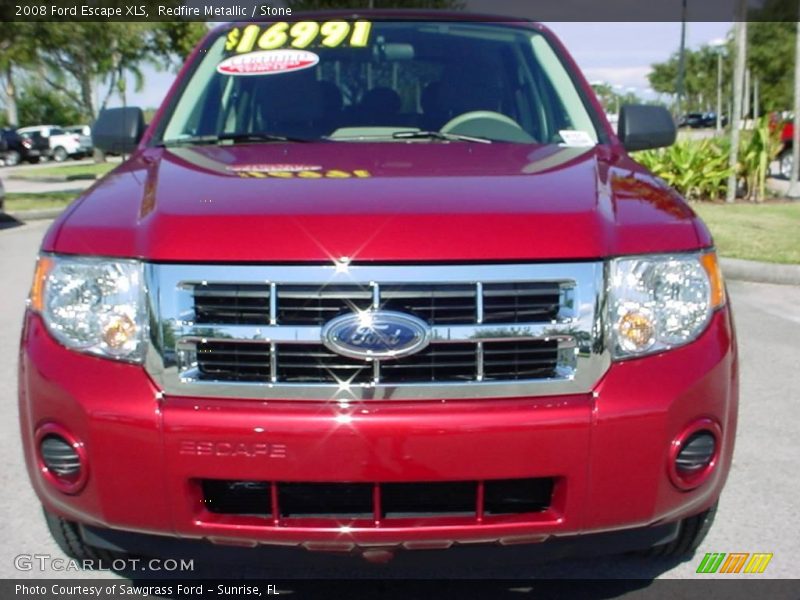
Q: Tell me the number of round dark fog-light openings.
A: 2